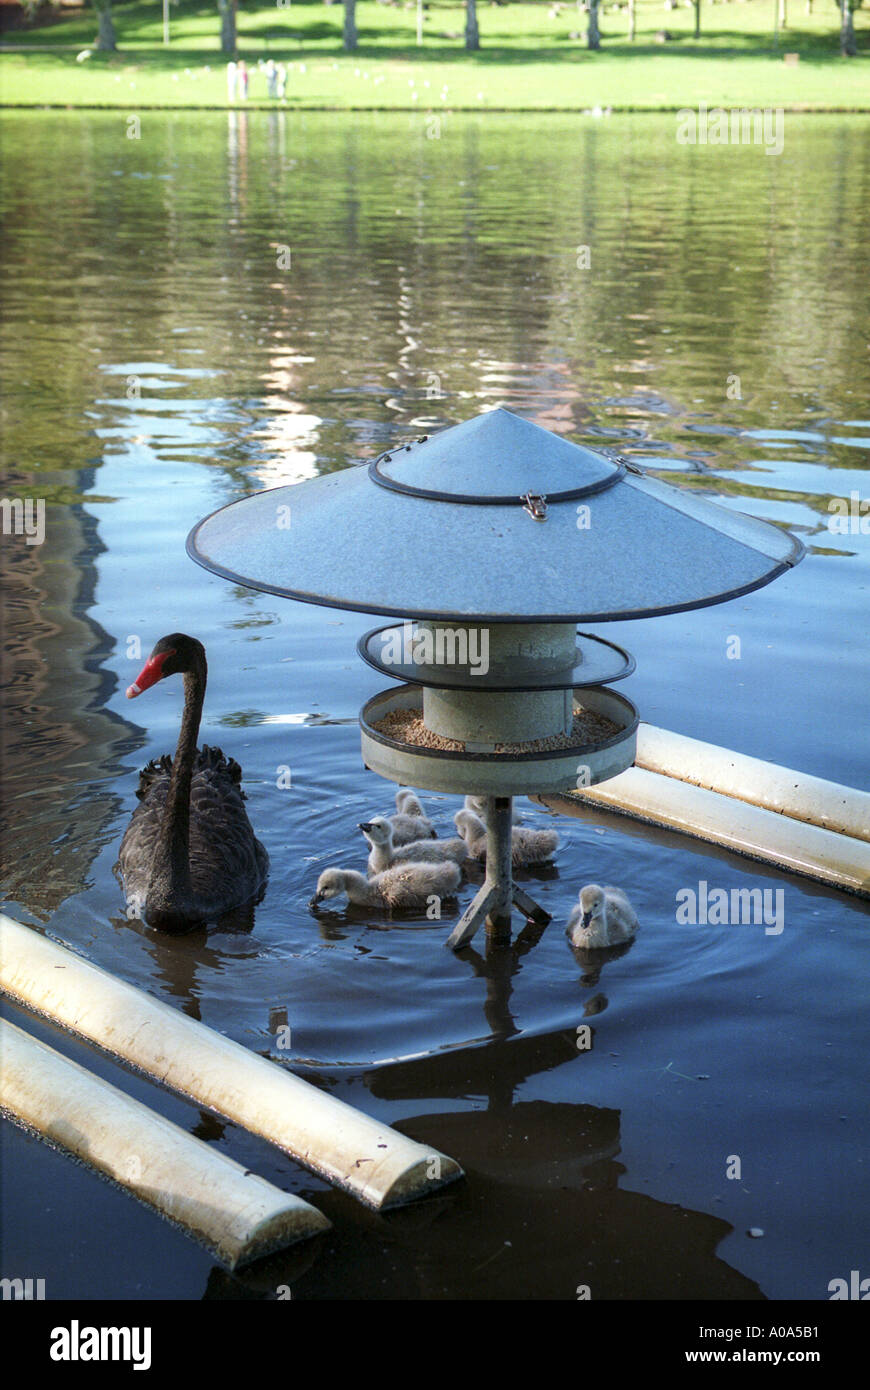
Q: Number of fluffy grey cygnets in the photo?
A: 6